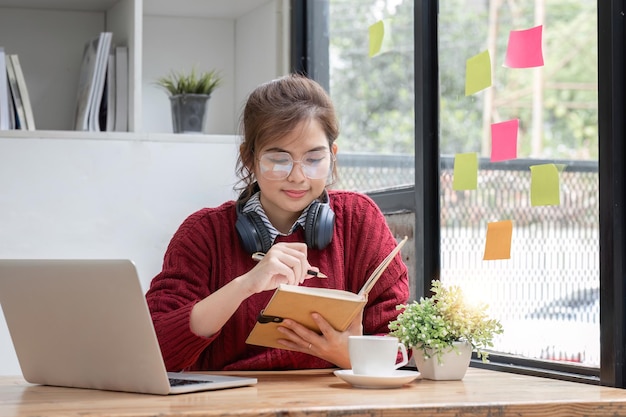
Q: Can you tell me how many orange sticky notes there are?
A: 1